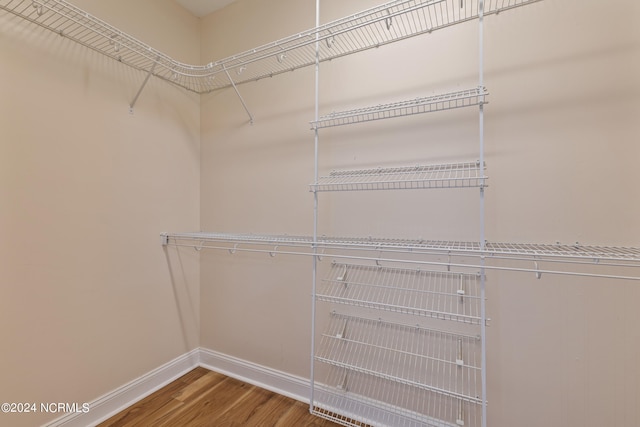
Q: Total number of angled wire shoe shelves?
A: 3